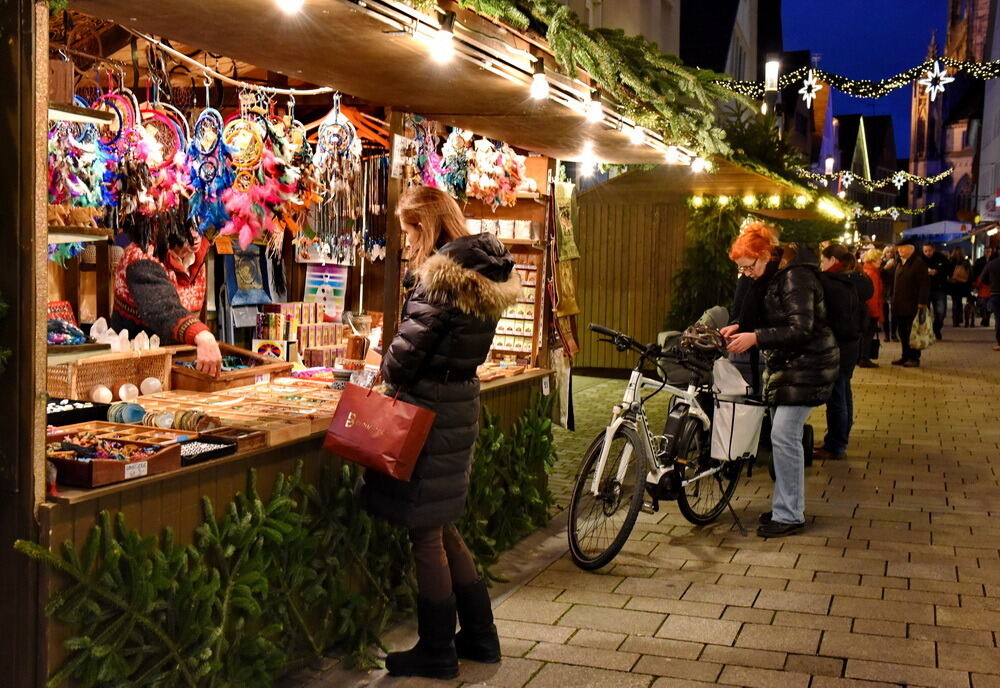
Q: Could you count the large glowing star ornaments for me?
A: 2